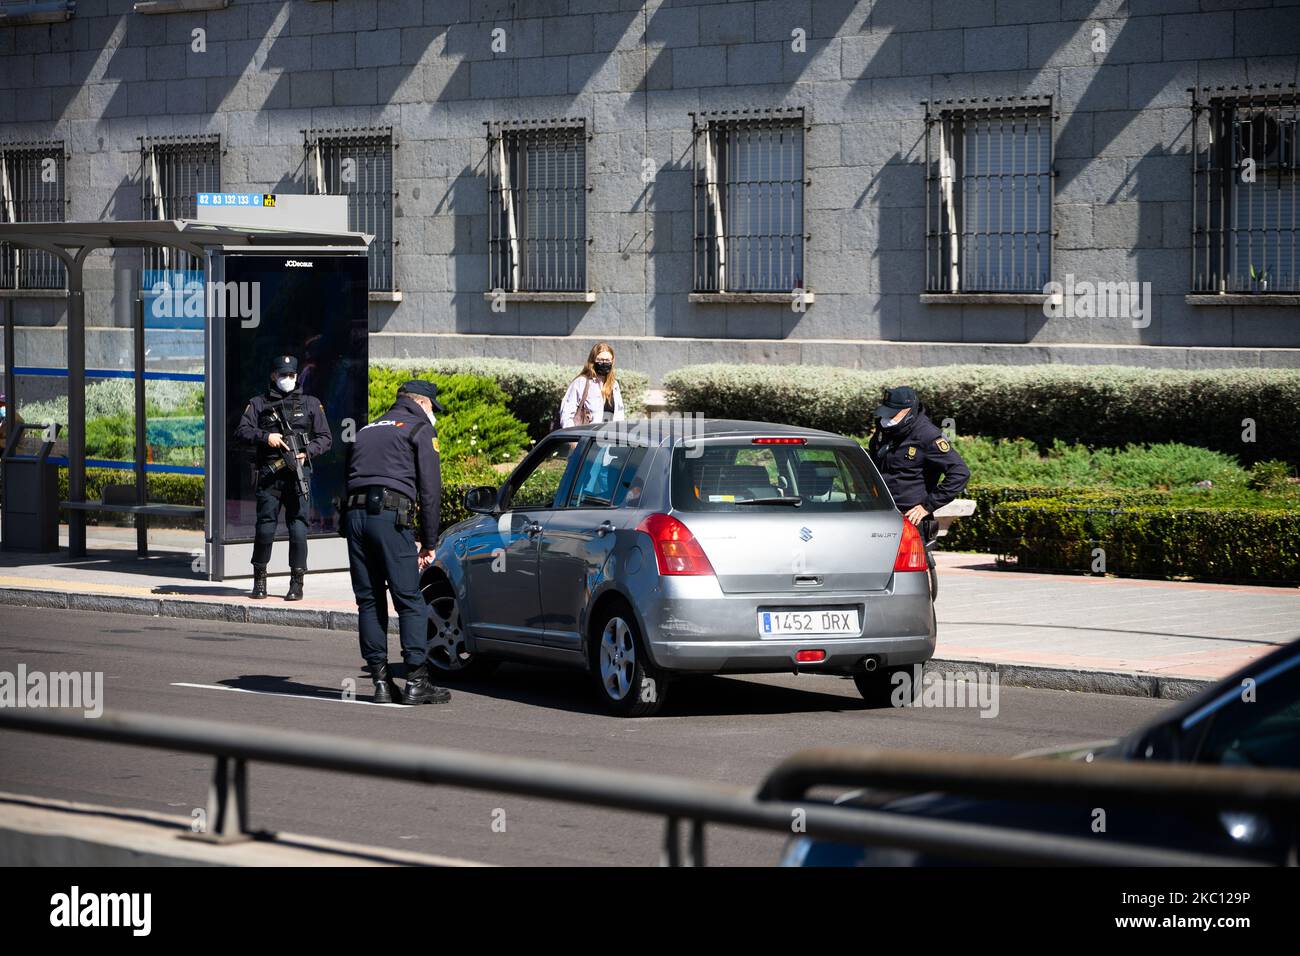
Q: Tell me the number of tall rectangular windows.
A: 7